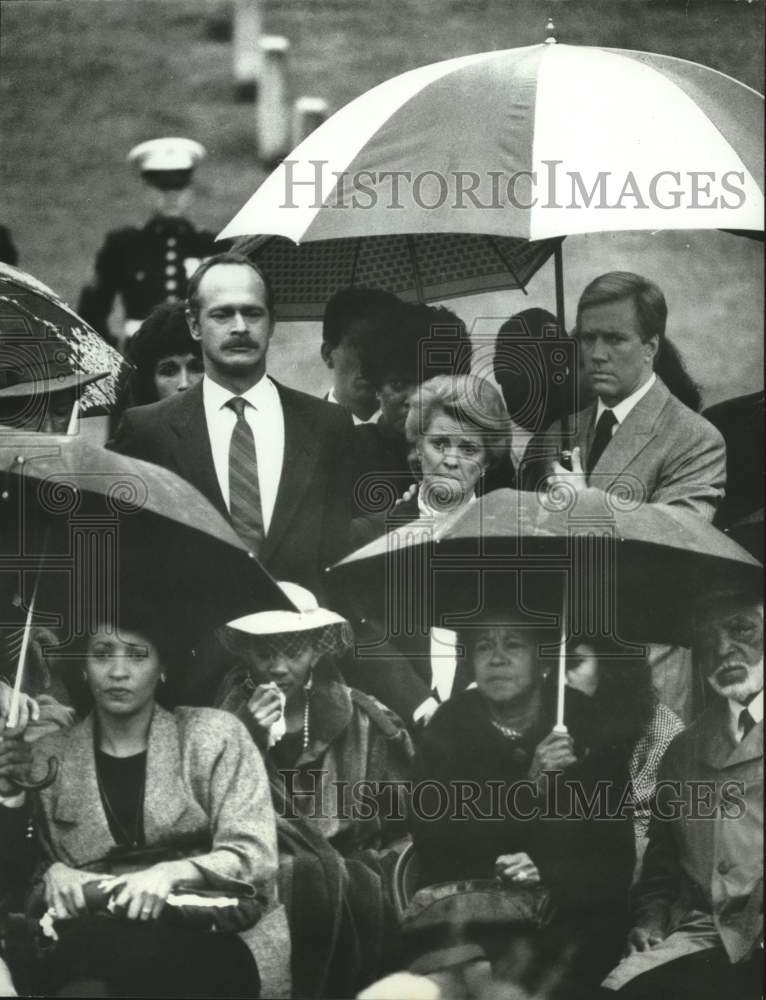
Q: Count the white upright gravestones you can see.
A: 3